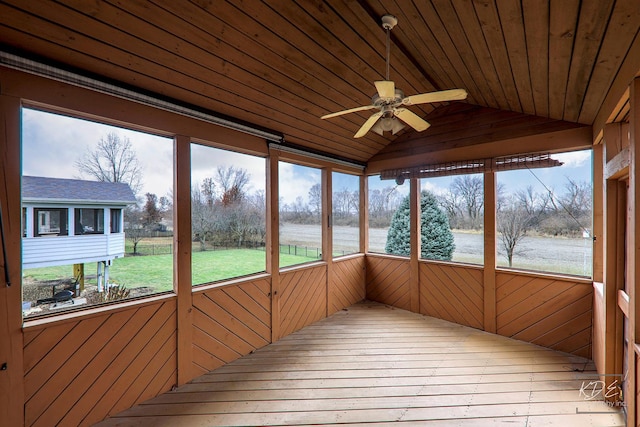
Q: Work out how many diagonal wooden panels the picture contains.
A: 7